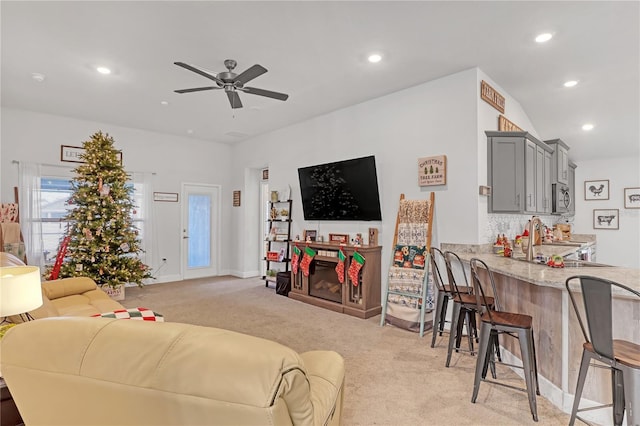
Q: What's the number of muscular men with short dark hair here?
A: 0